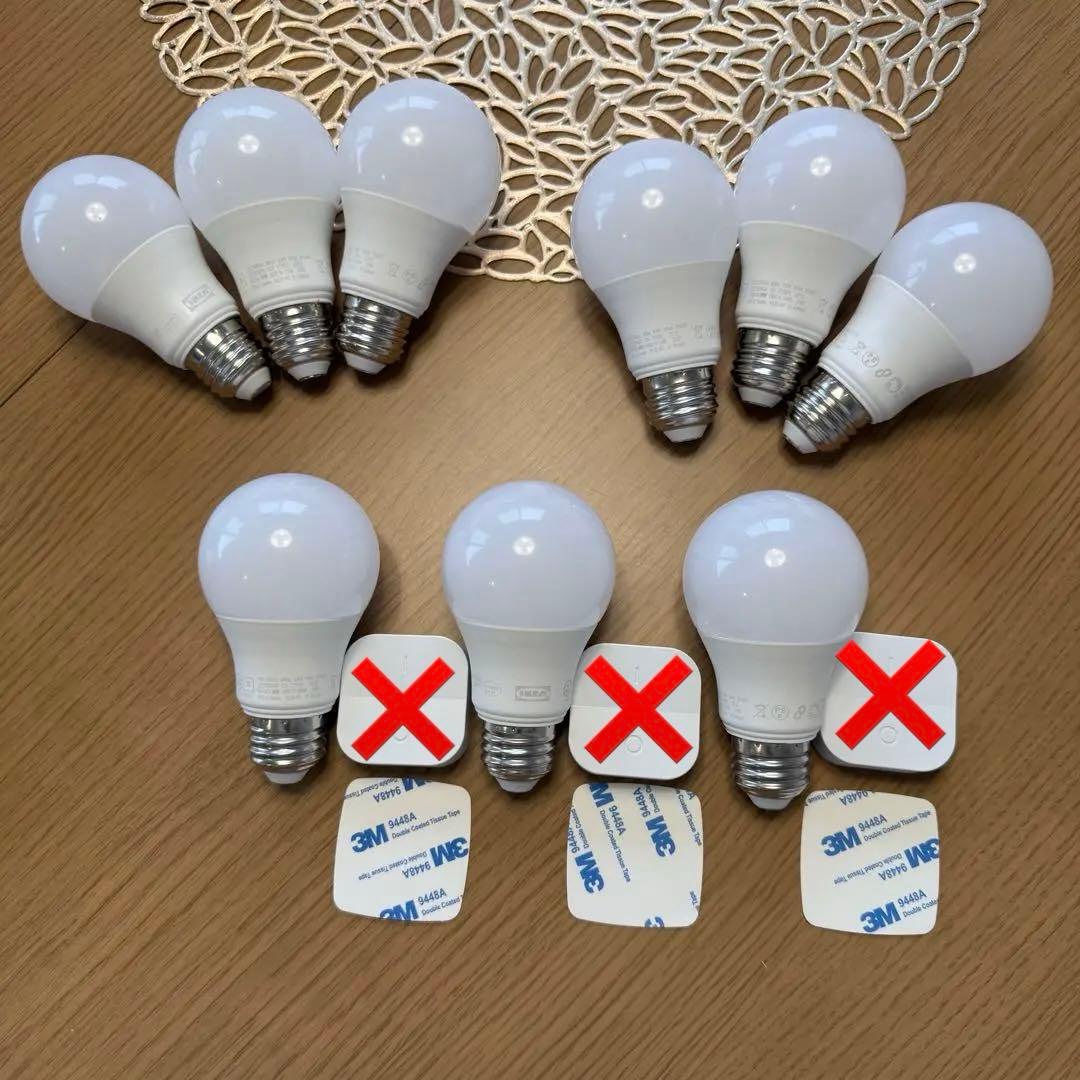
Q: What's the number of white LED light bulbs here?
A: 9